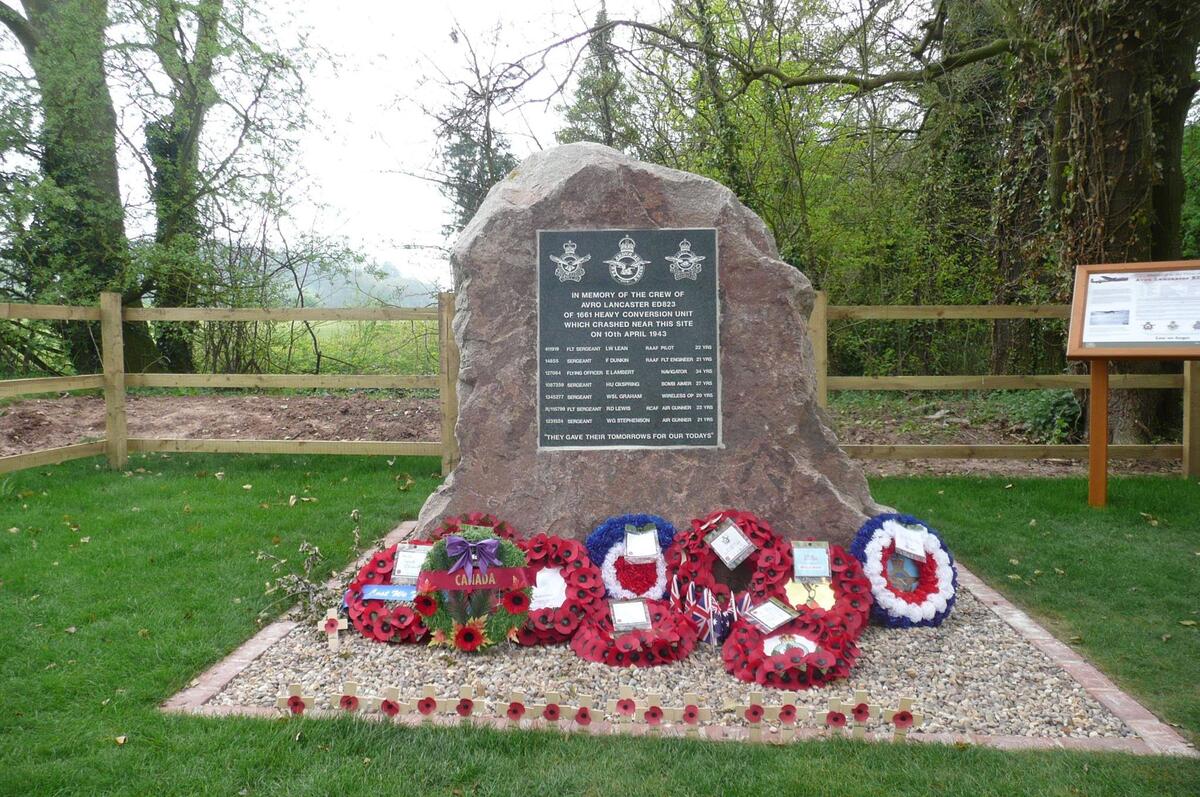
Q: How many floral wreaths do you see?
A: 10